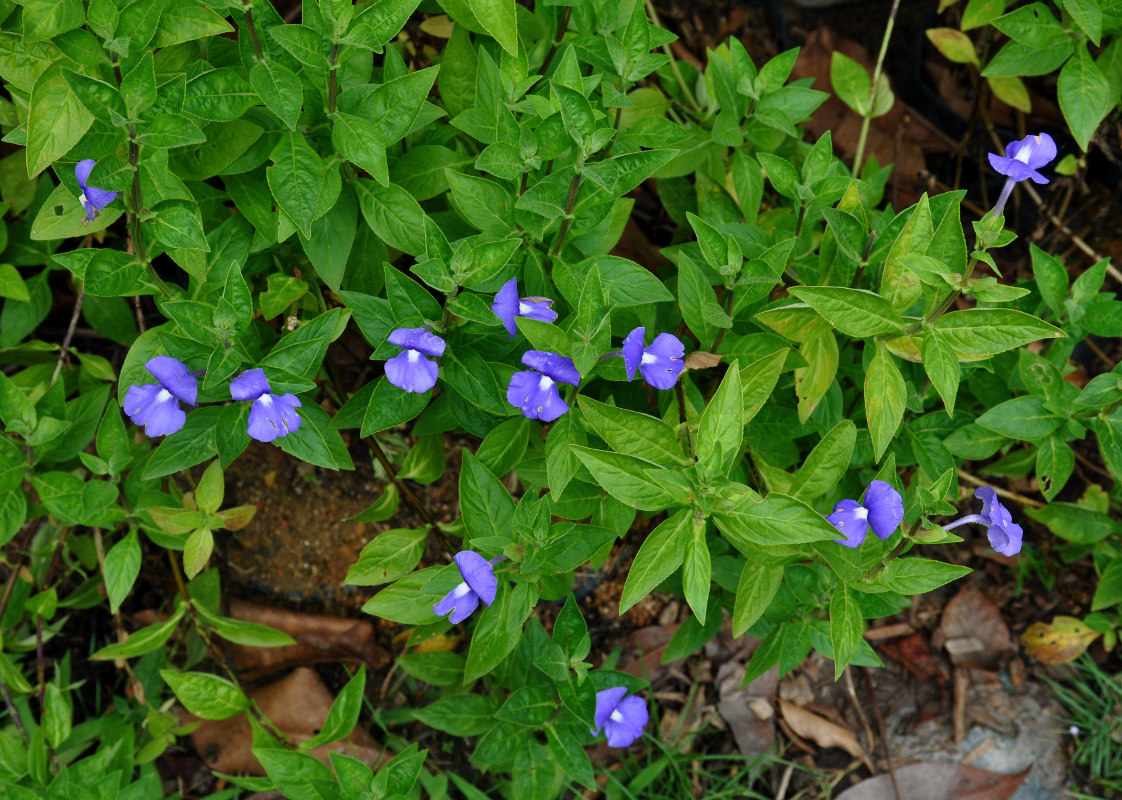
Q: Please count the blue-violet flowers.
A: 12